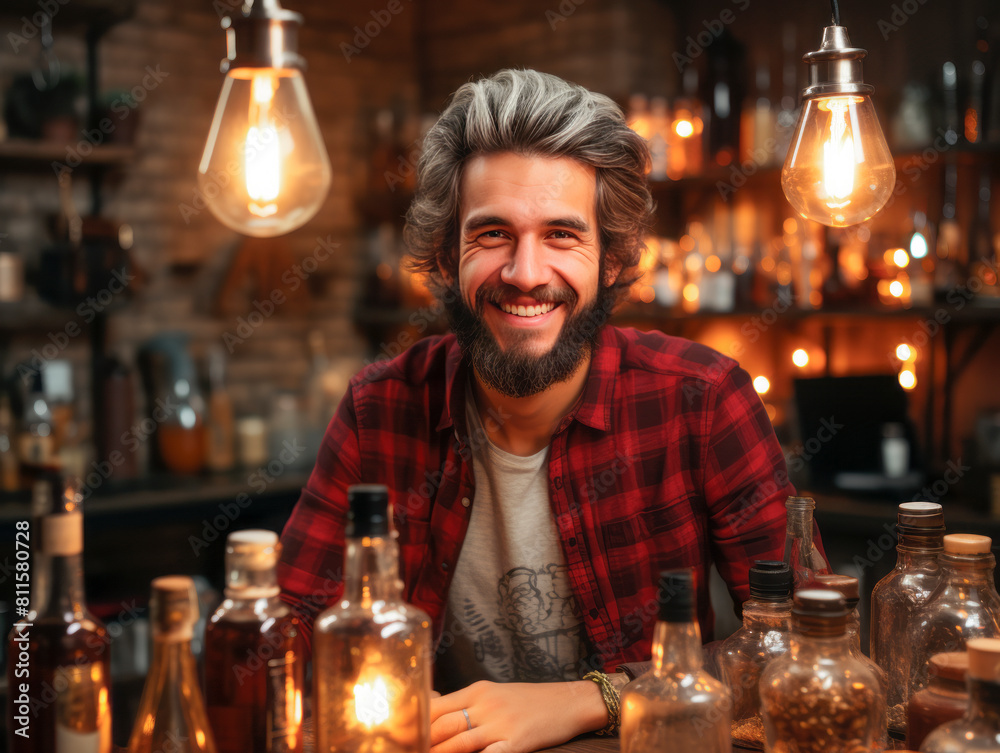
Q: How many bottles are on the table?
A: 13